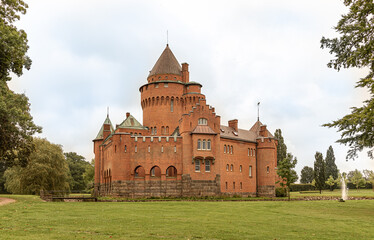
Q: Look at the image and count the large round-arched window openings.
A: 3